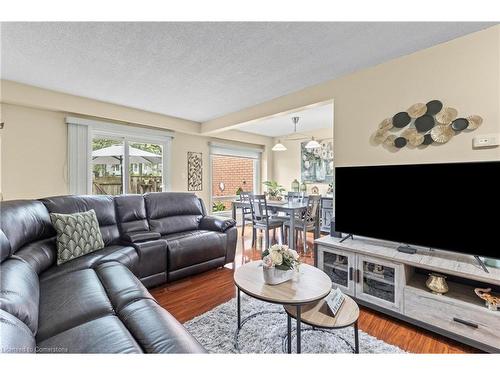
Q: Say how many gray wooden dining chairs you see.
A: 4